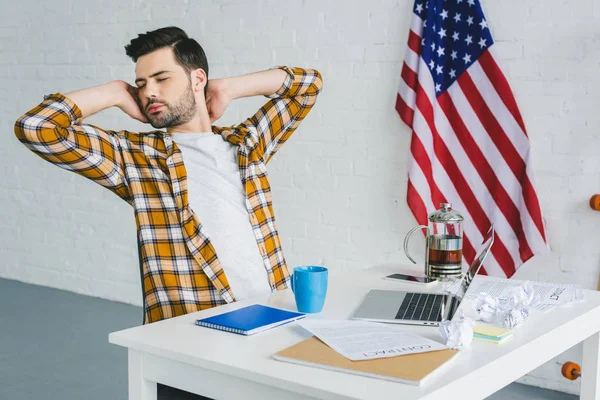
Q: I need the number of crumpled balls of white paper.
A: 4